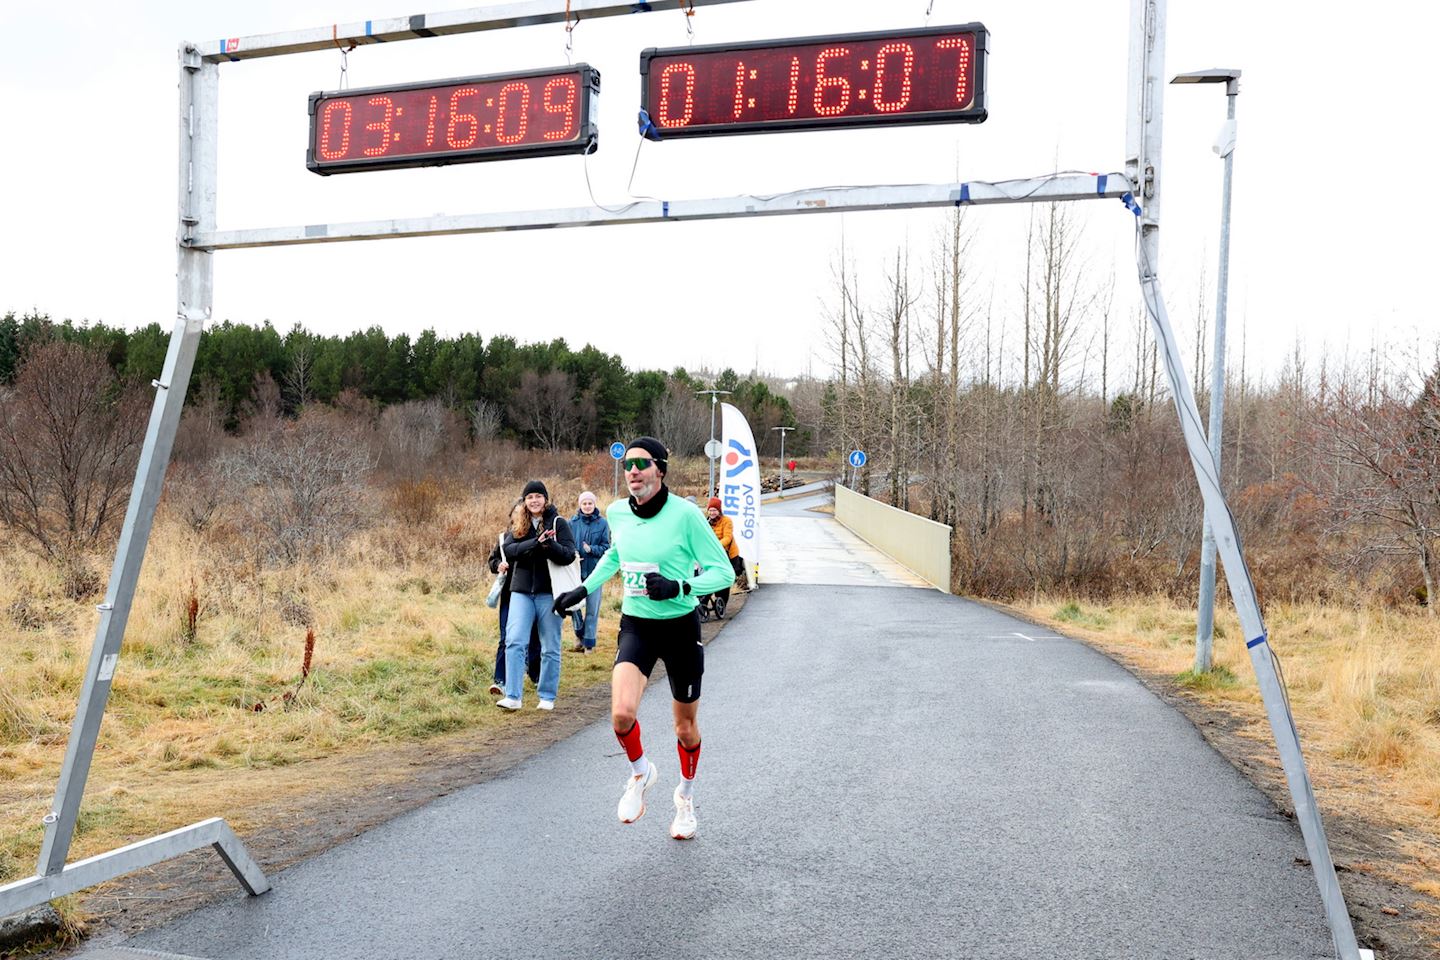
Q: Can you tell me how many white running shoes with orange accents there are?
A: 2